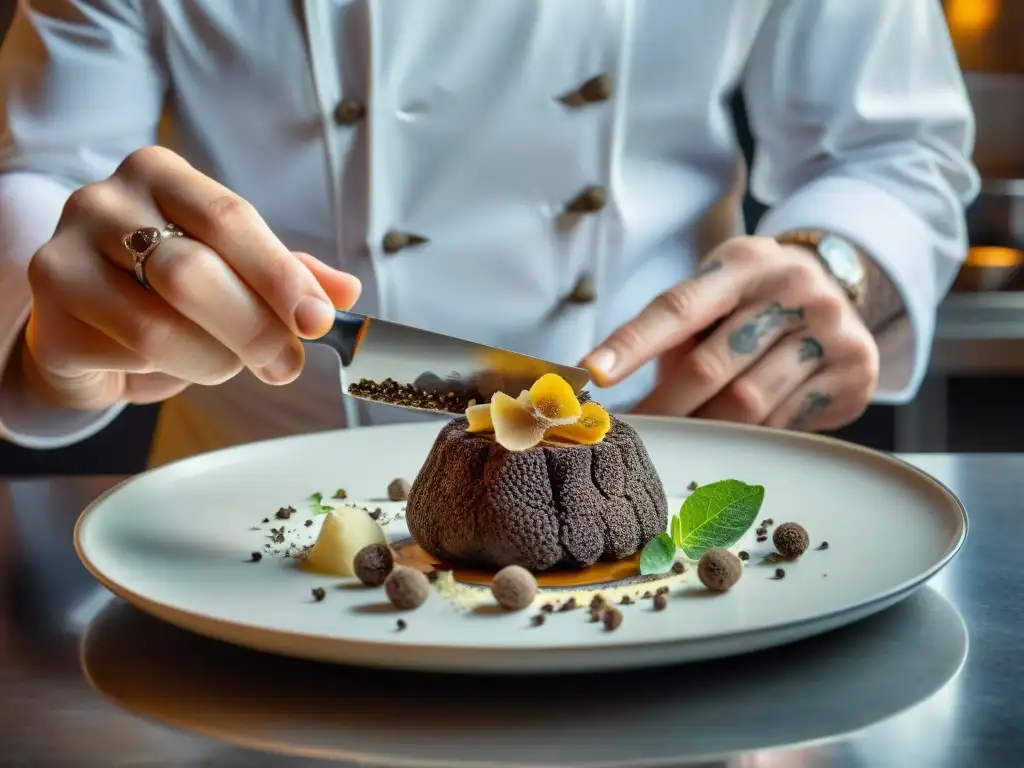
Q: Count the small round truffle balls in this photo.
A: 6